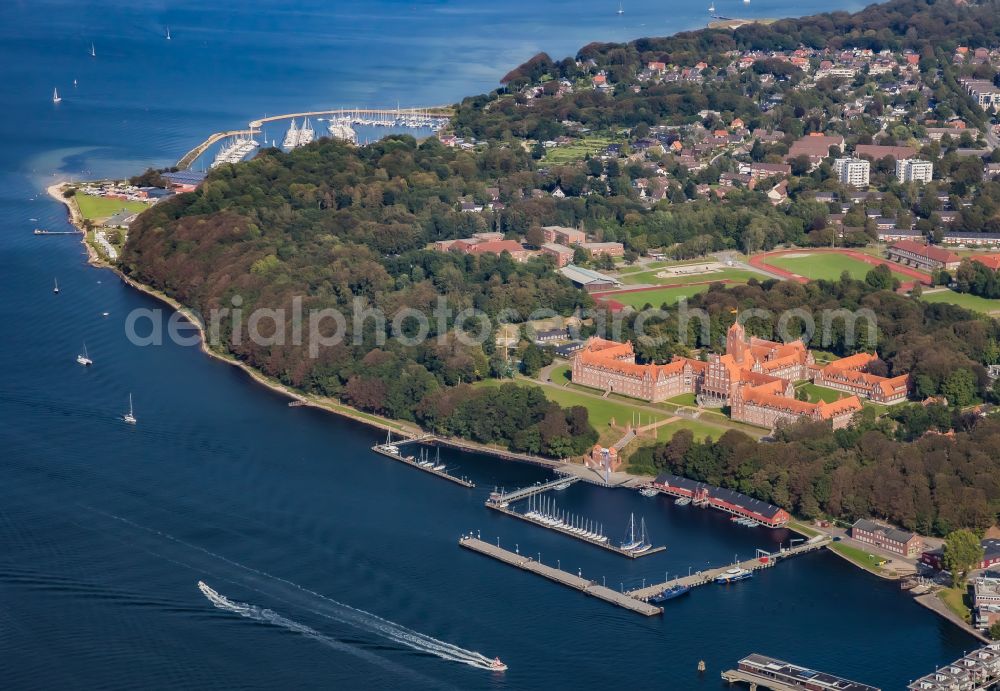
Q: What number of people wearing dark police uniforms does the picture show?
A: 0